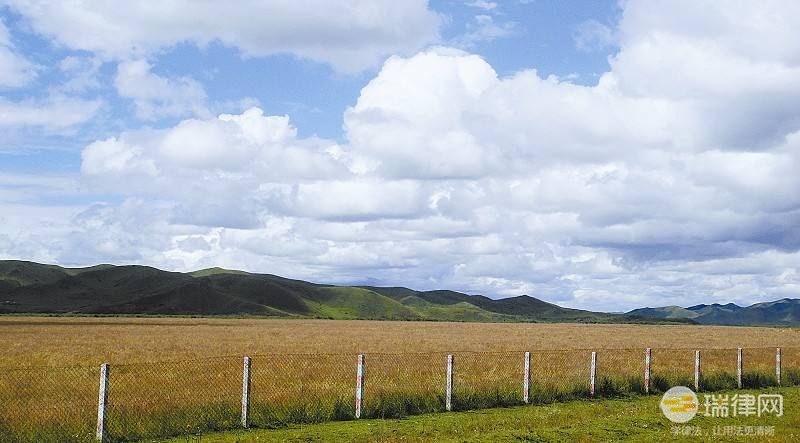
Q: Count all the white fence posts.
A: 10